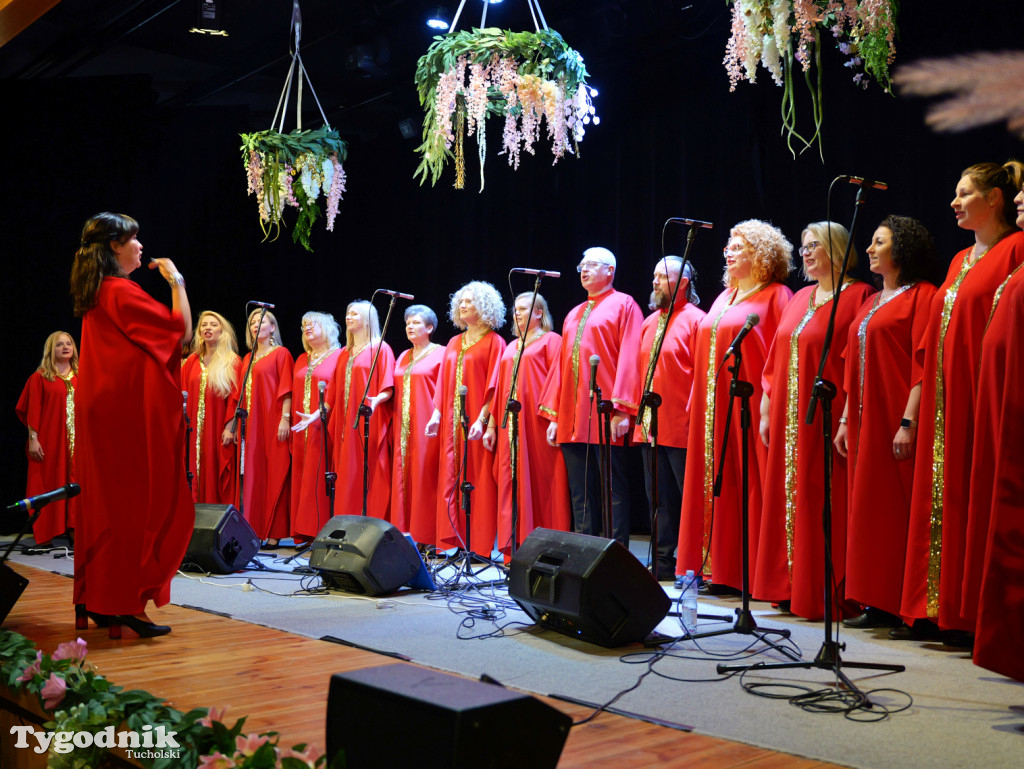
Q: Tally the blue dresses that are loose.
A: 0